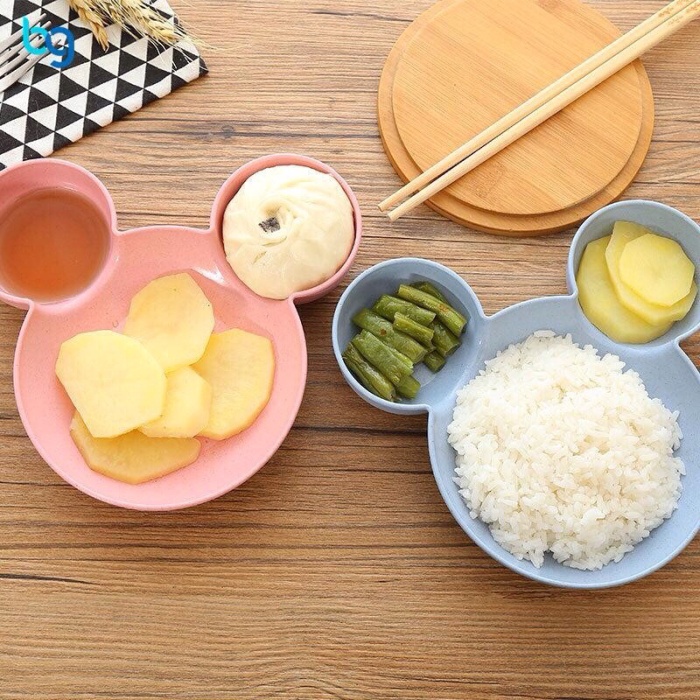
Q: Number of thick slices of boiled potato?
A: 8